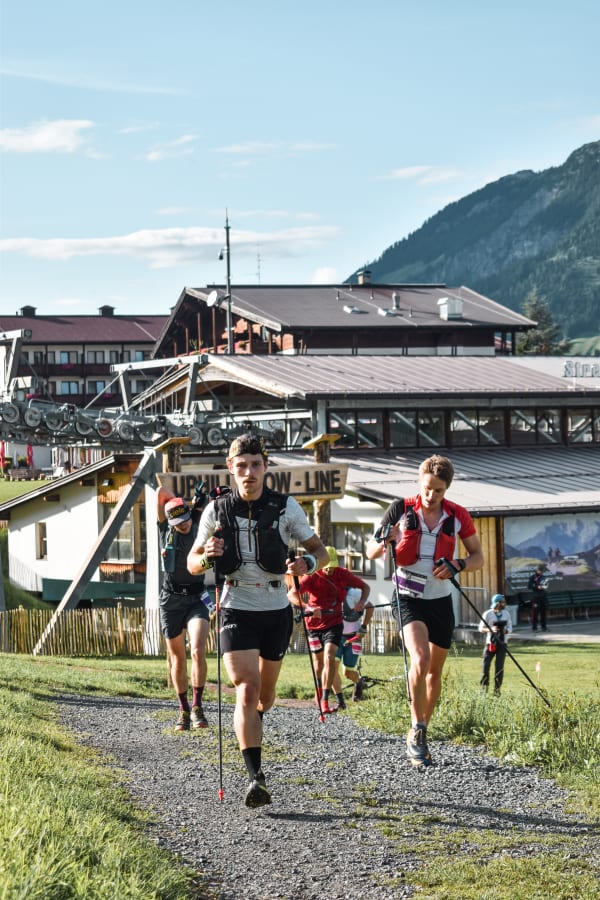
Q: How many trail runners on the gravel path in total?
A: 5